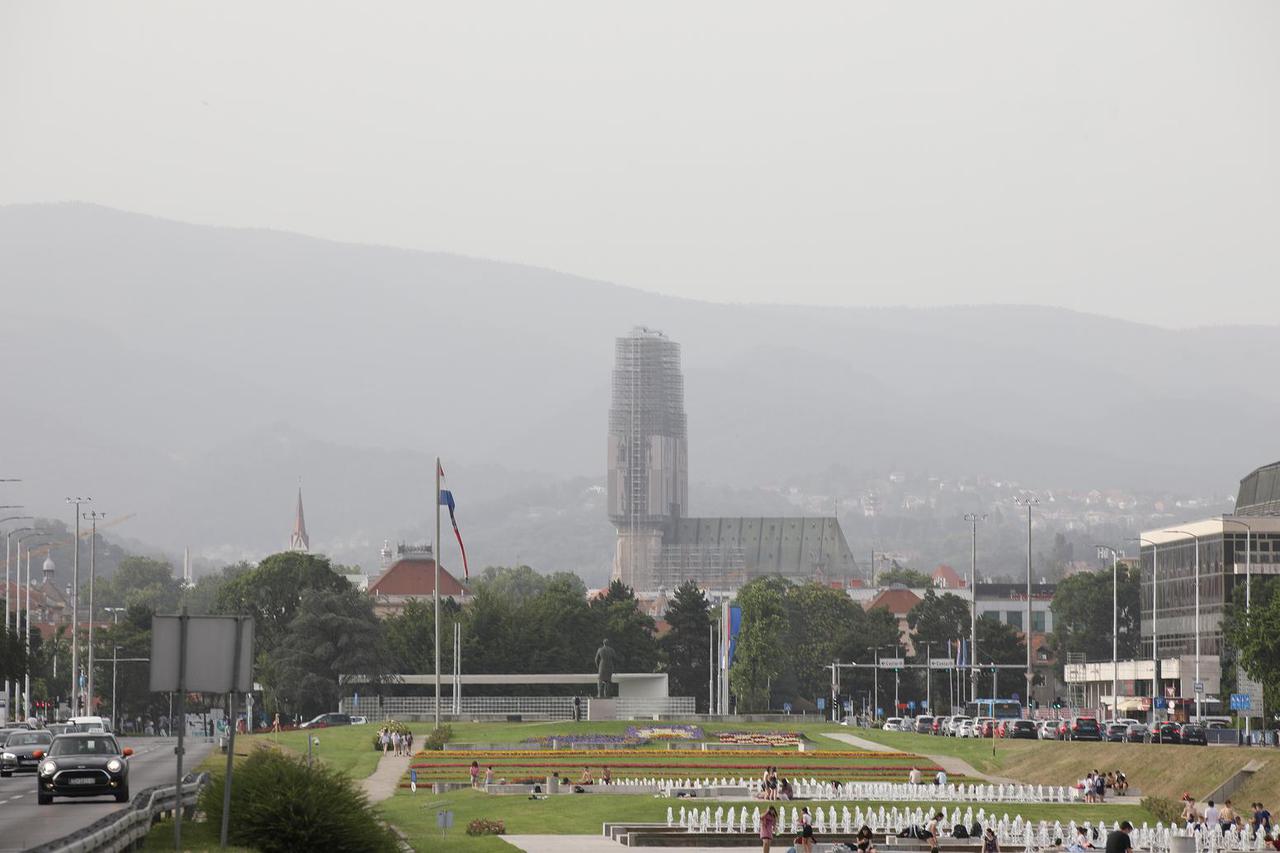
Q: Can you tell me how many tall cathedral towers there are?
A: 1